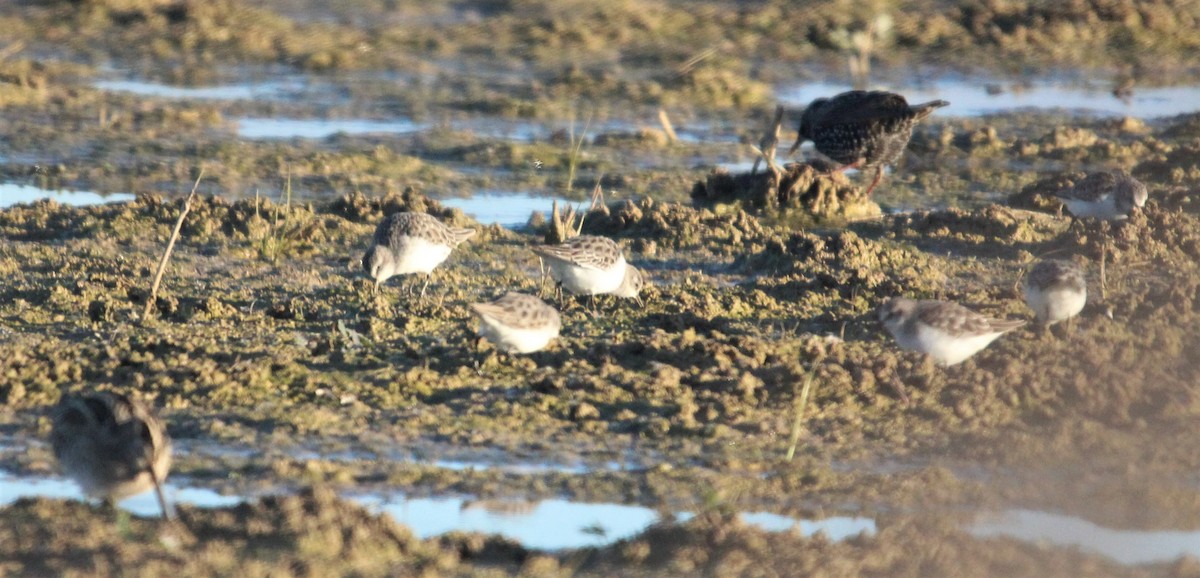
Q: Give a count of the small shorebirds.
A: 6